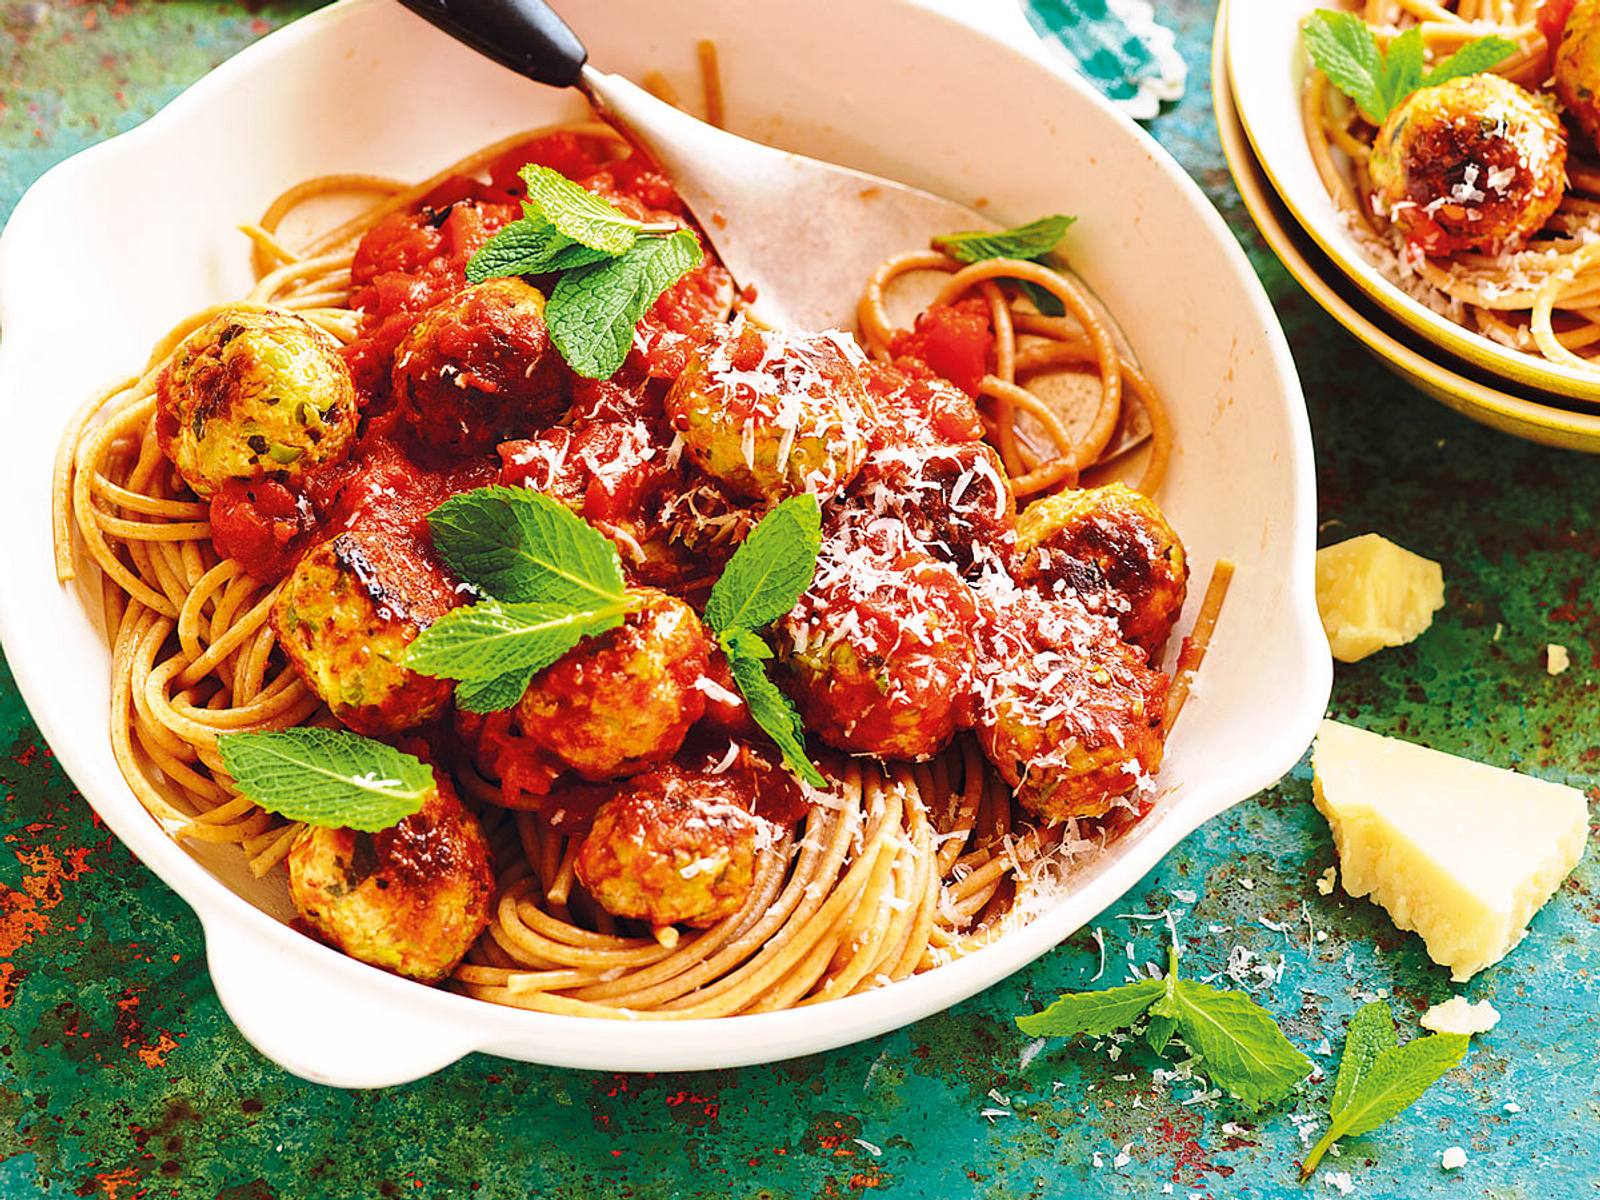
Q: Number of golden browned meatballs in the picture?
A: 13